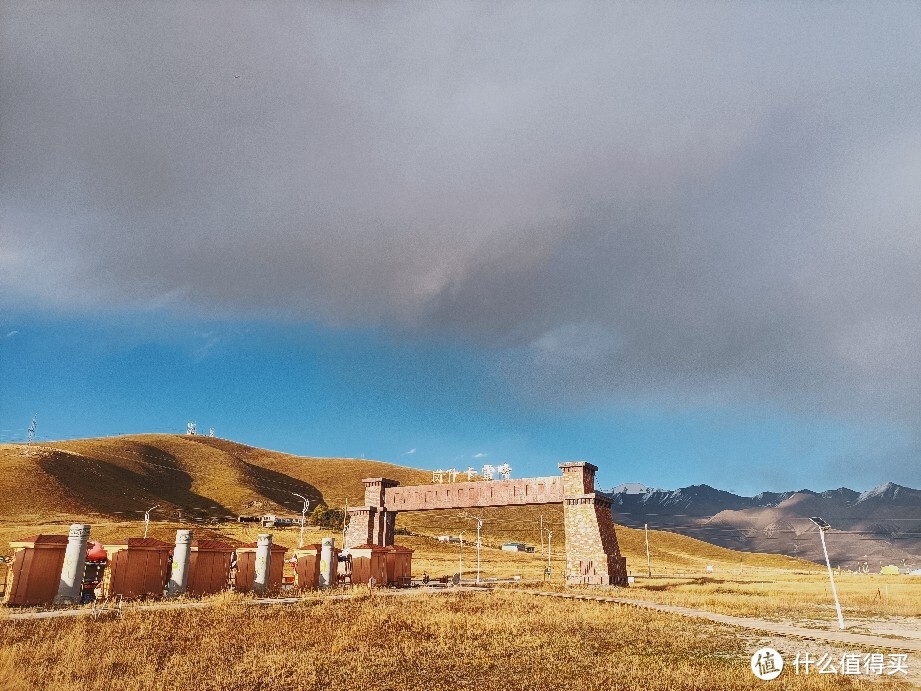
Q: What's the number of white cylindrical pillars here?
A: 4